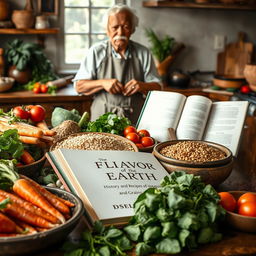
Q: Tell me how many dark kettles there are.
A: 1